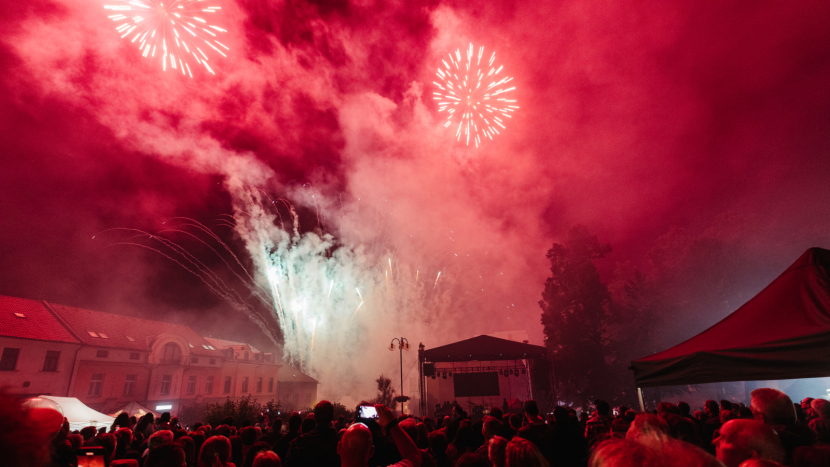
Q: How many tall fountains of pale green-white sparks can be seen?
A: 1